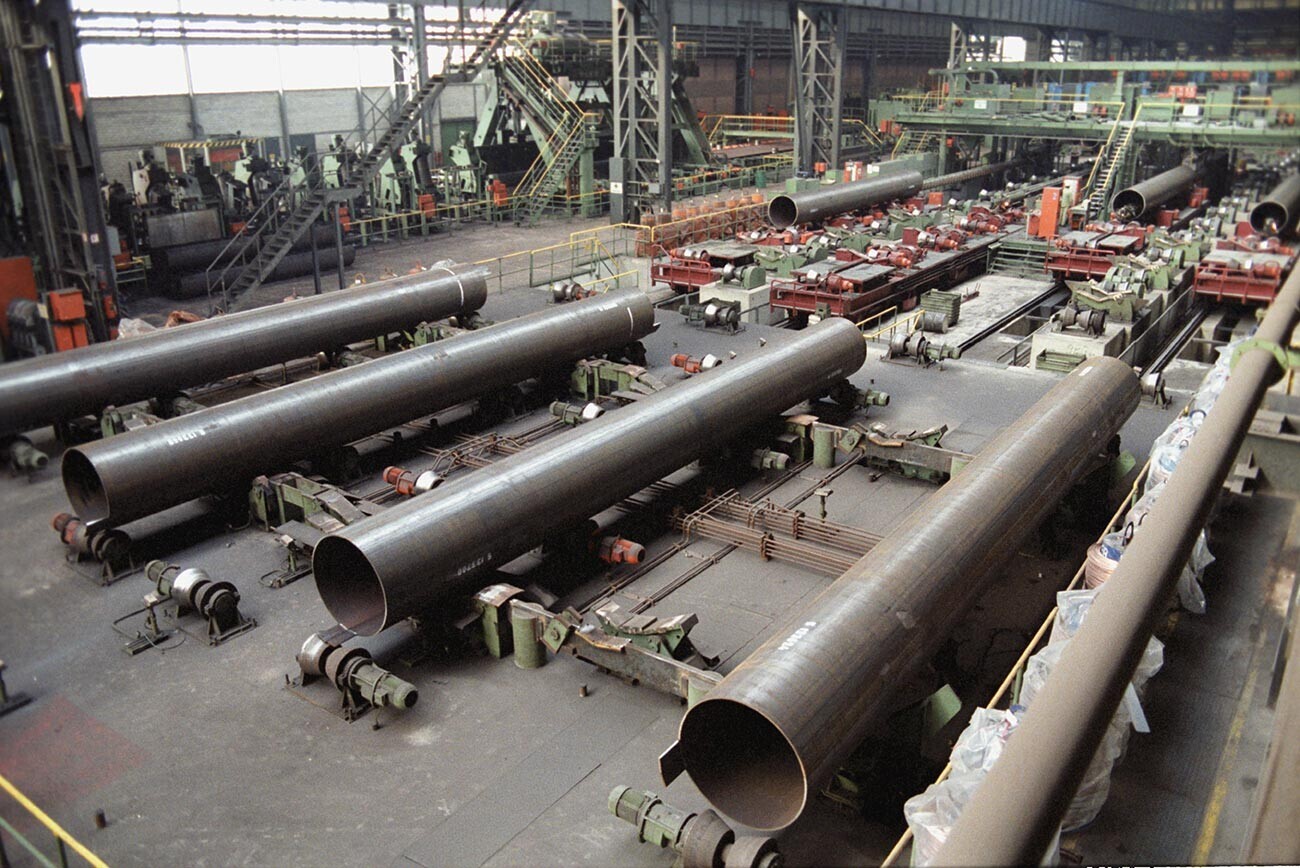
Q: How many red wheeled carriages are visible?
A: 4